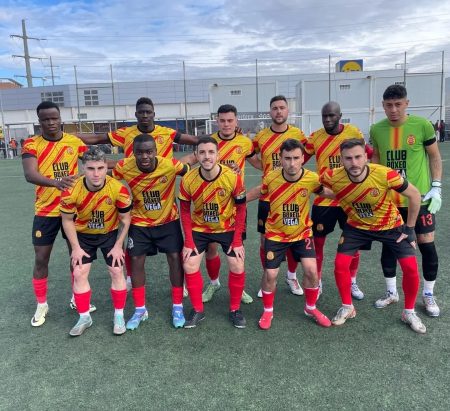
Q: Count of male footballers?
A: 11